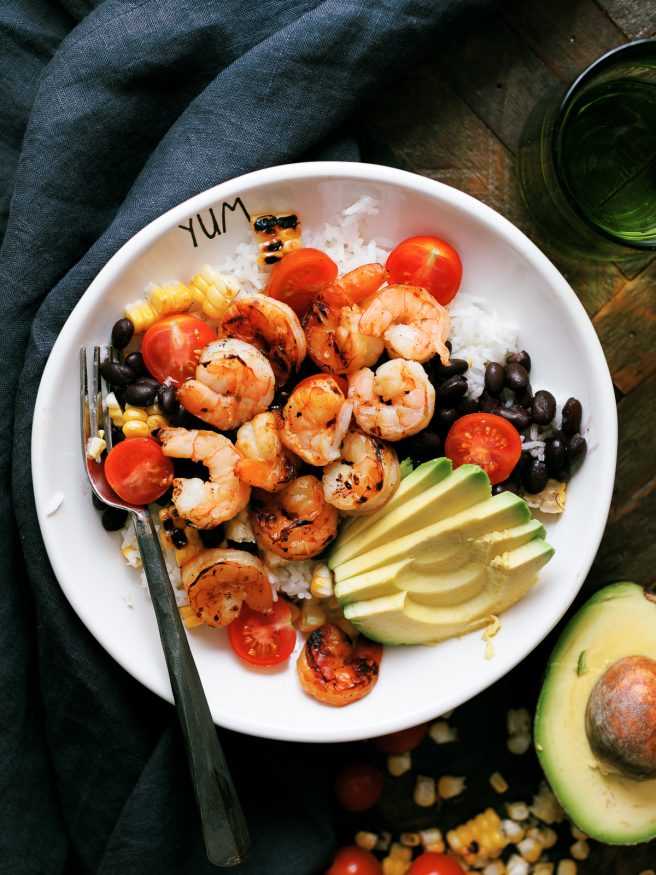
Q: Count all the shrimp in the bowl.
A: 12